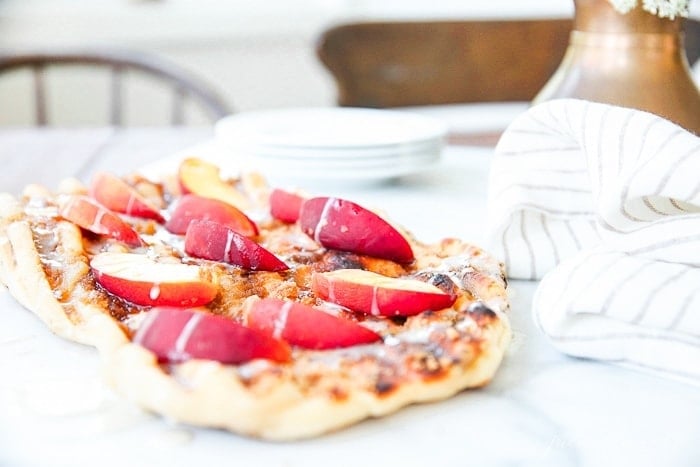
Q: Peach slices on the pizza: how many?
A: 11